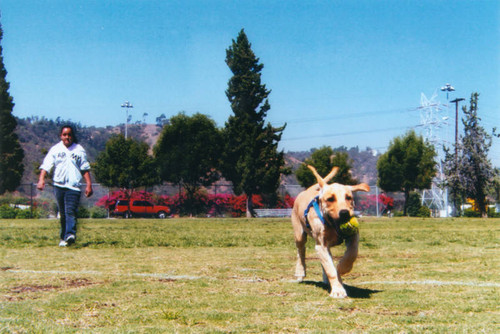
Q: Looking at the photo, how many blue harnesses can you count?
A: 1